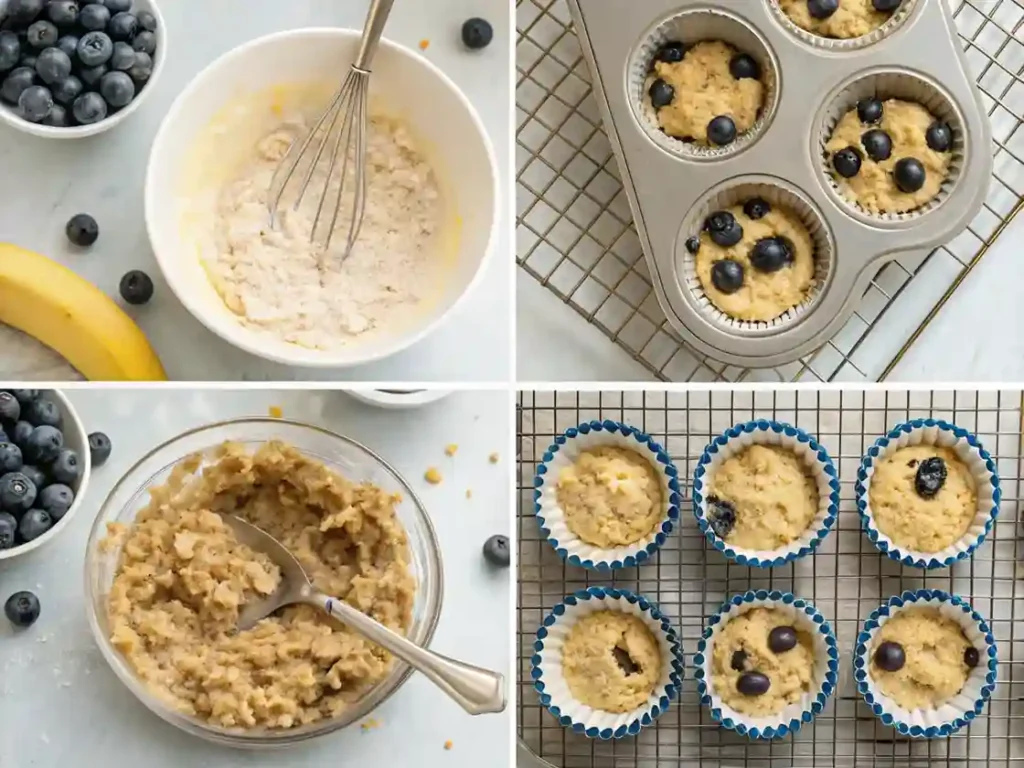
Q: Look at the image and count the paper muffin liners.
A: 10